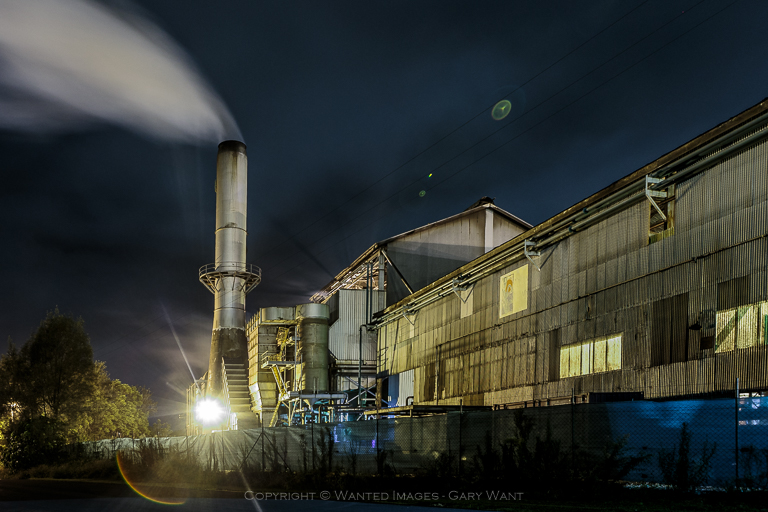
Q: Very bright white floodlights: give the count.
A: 1